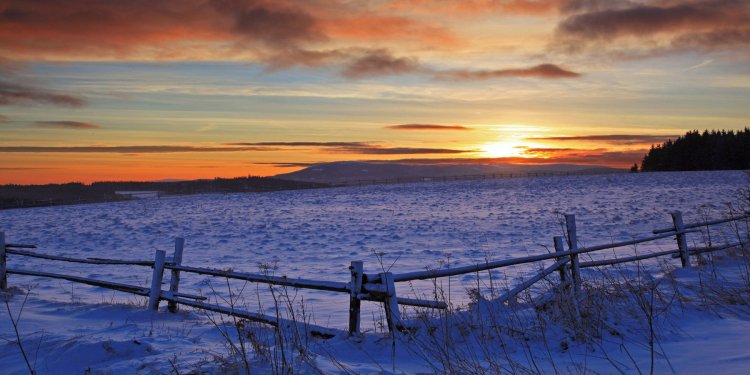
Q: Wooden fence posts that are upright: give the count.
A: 8